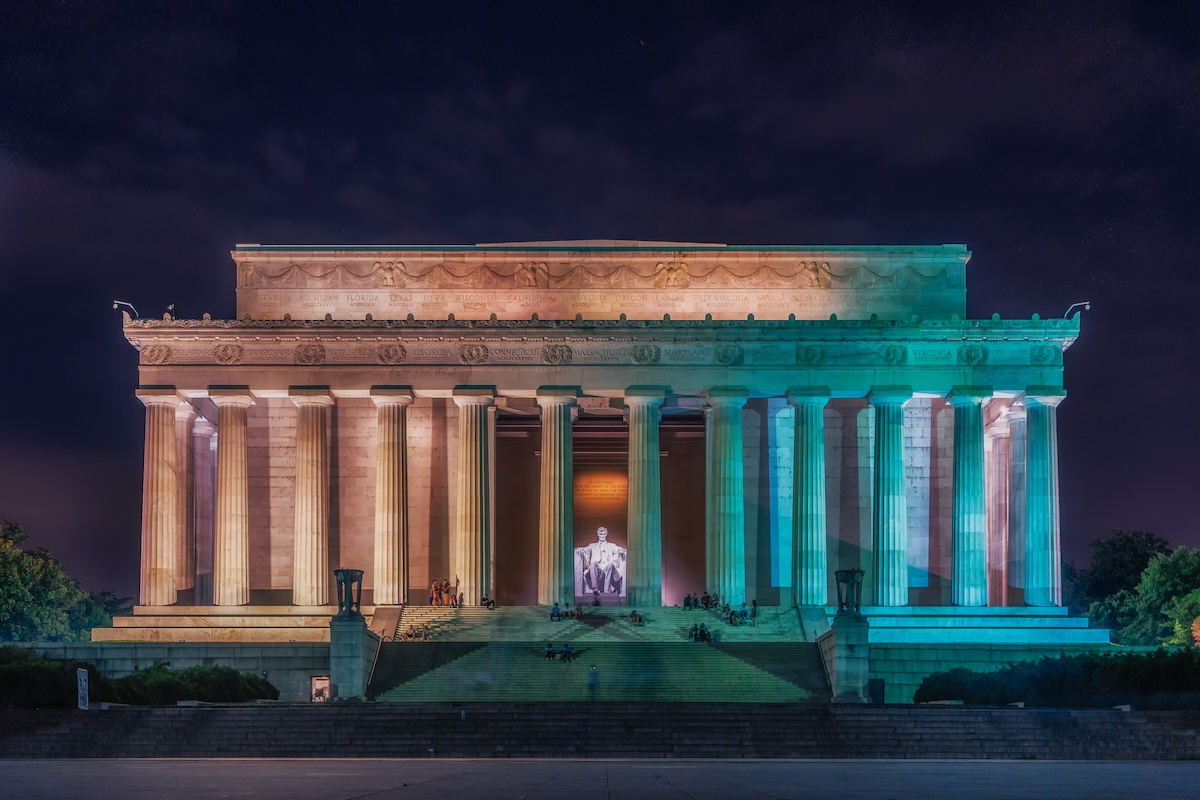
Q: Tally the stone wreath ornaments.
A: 12